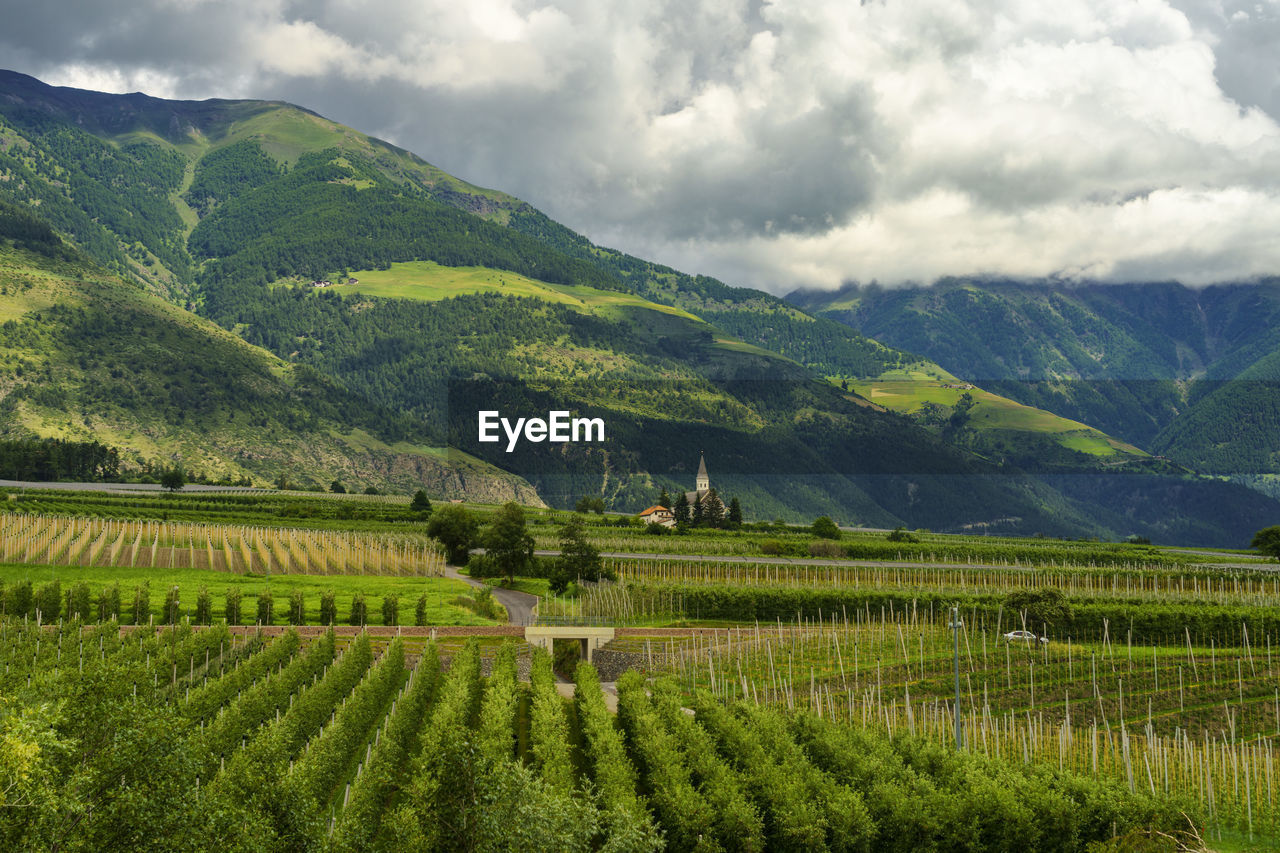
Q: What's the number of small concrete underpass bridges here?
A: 1